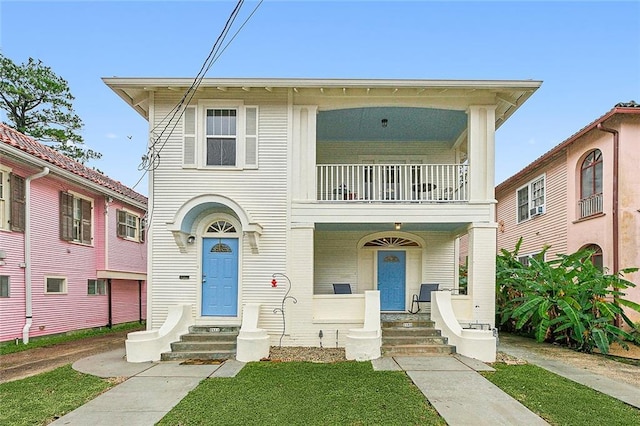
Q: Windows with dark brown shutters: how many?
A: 3